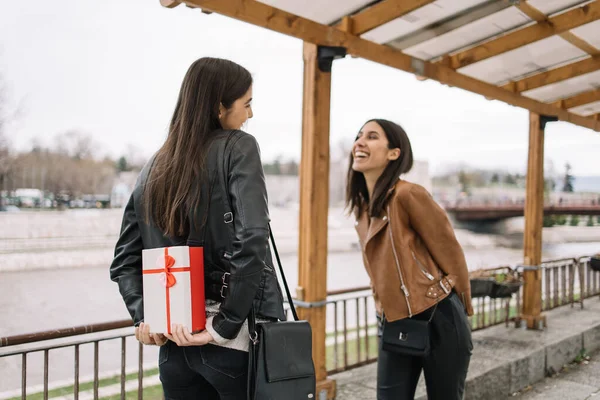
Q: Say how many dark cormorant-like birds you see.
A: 0